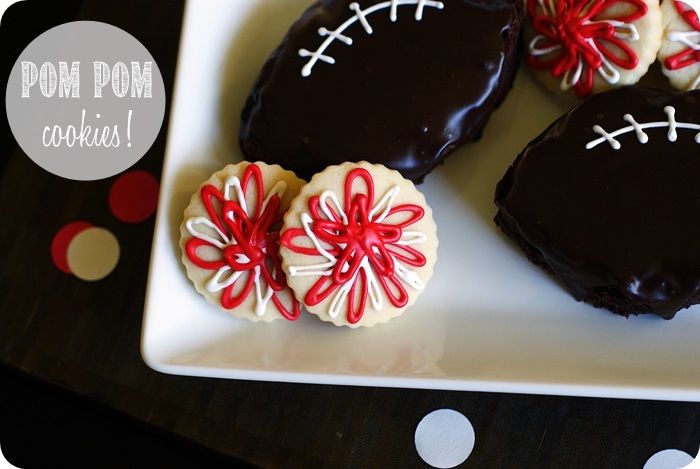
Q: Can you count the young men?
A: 0